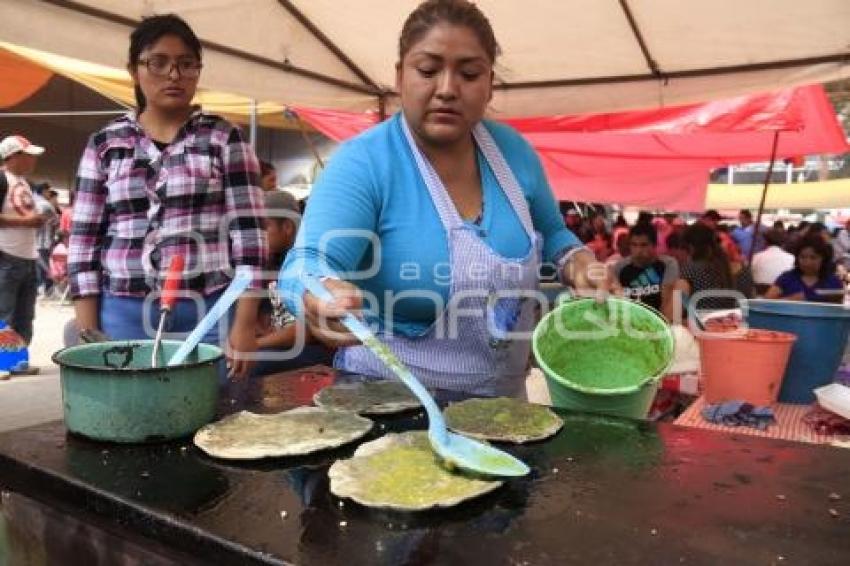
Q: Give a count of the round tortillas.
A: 4